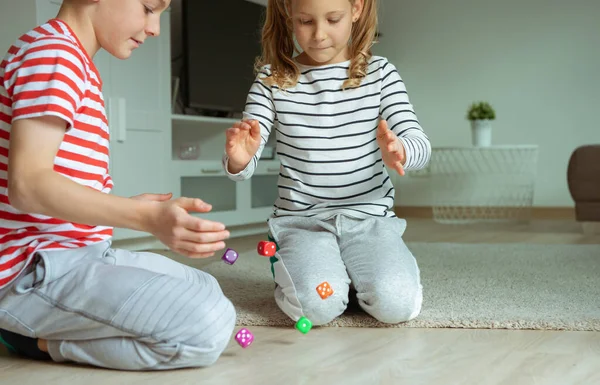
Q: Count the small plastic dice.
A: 5